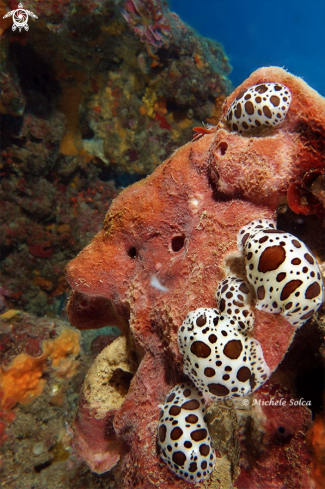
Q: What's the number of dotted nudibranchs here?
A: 5